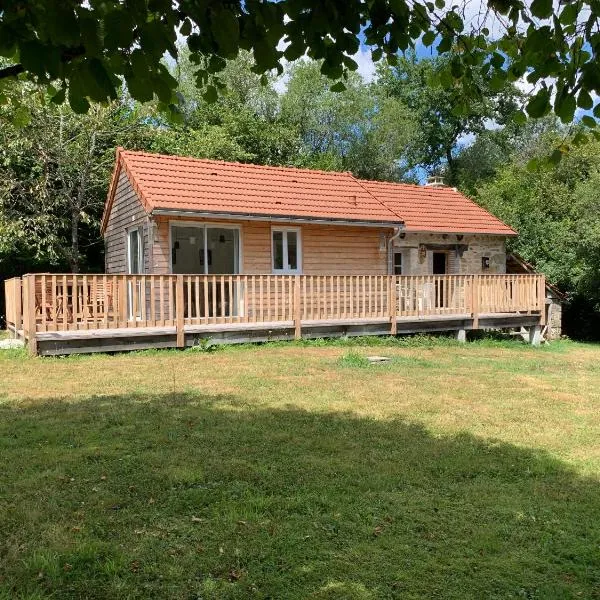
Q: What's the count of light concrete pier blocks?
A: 2